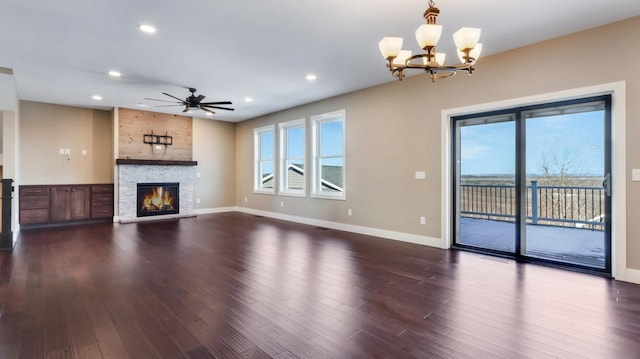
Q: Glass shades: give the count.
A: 6